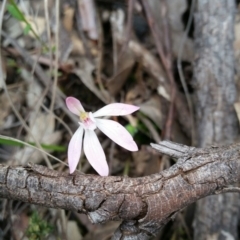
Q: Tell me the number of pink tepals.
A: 5